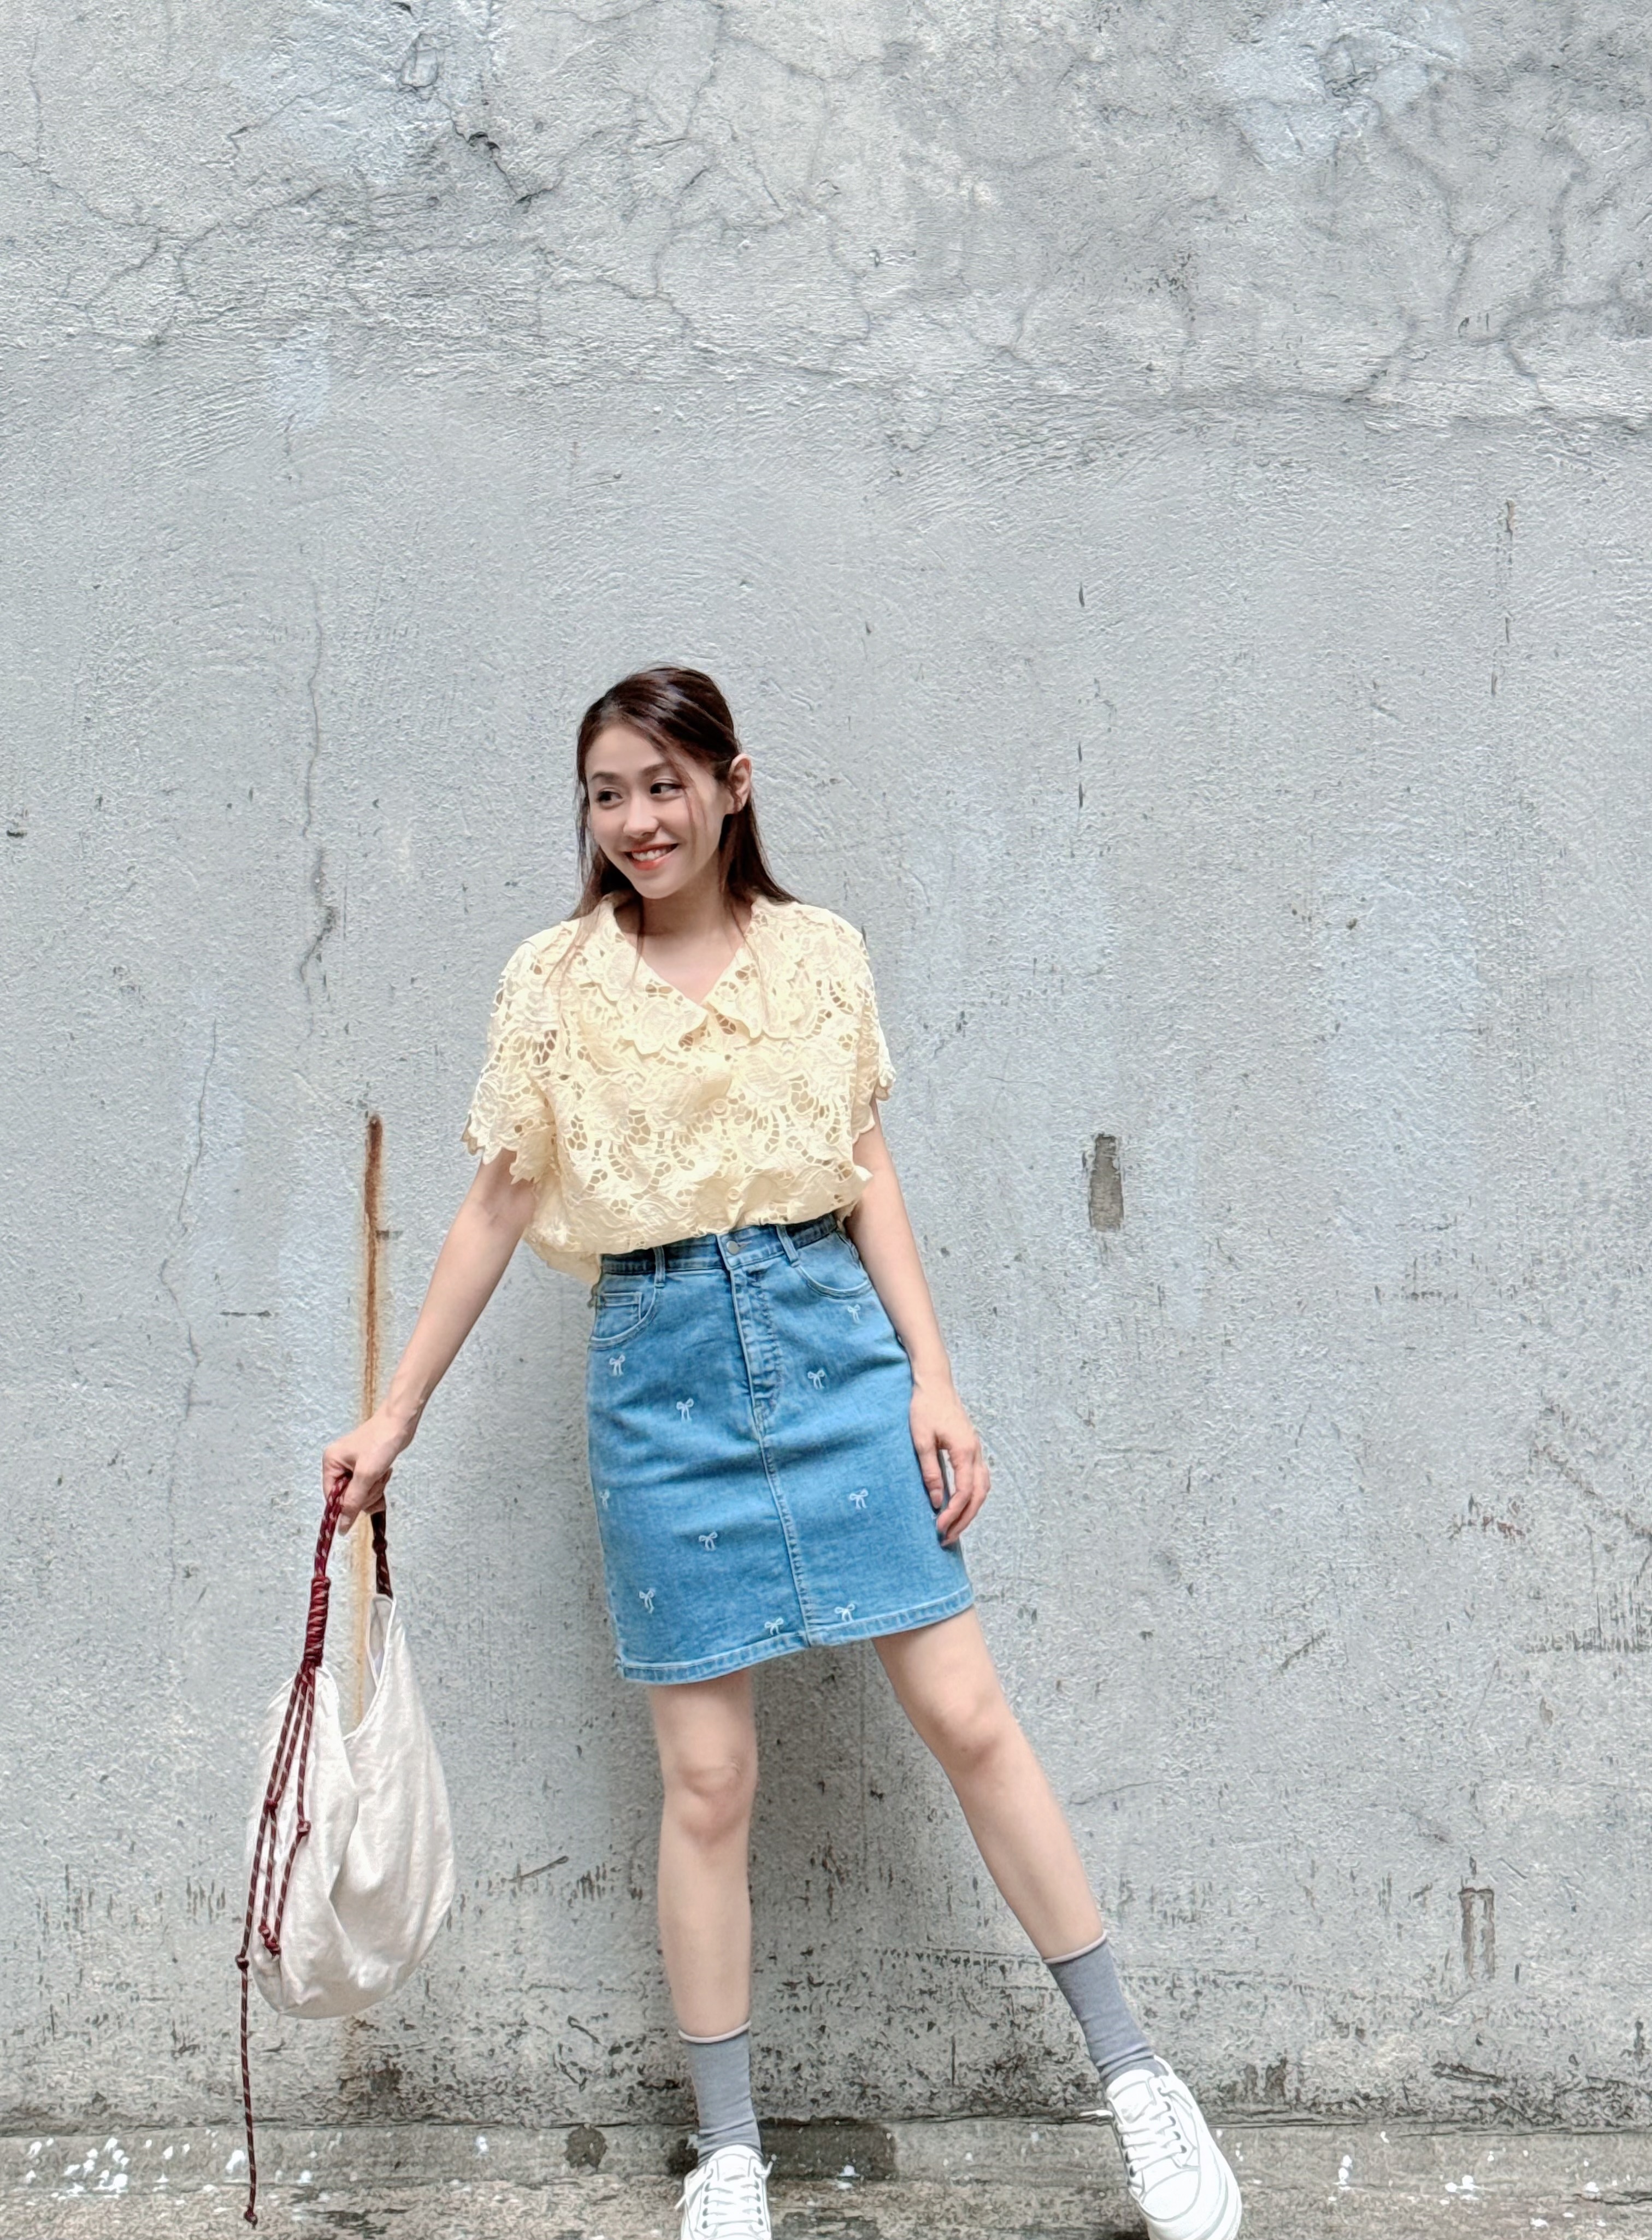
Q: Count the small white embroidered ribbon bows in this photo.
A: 10